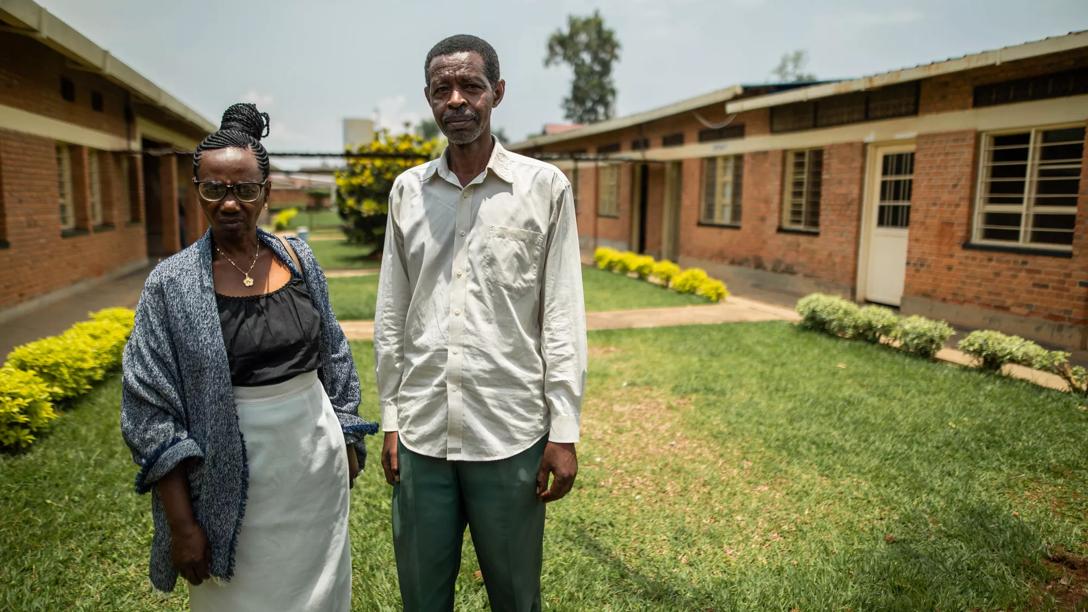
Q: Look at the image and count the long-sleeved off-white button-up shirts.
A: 1